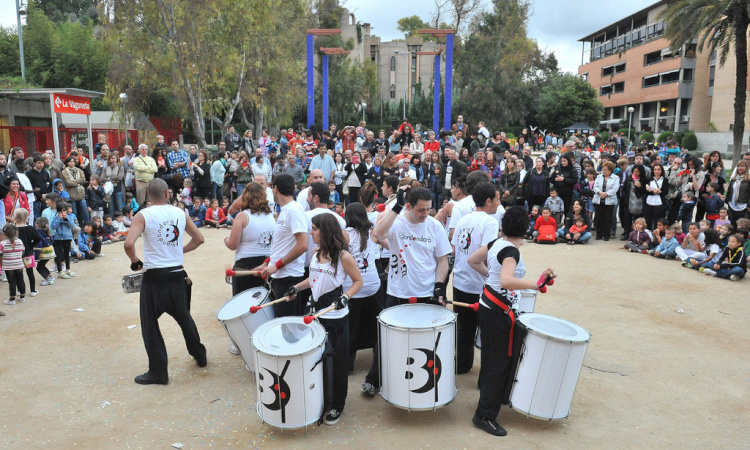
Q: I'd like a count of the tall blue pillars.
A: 4